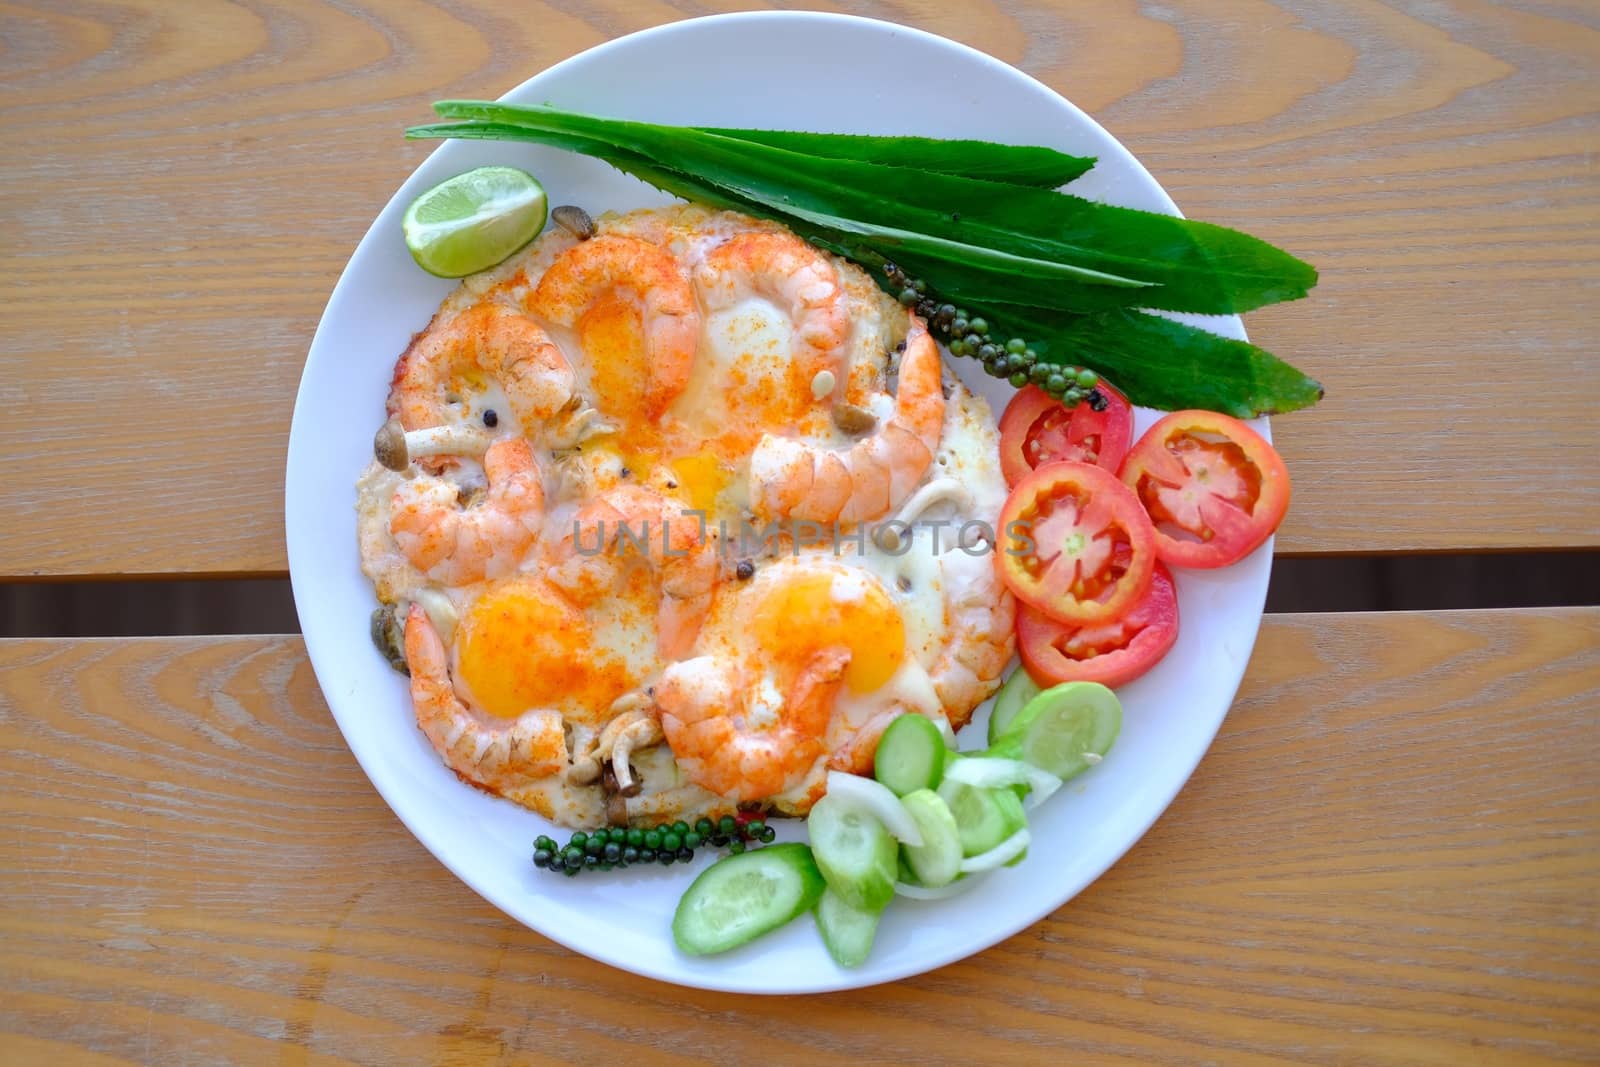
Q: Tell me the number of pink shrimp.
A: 9